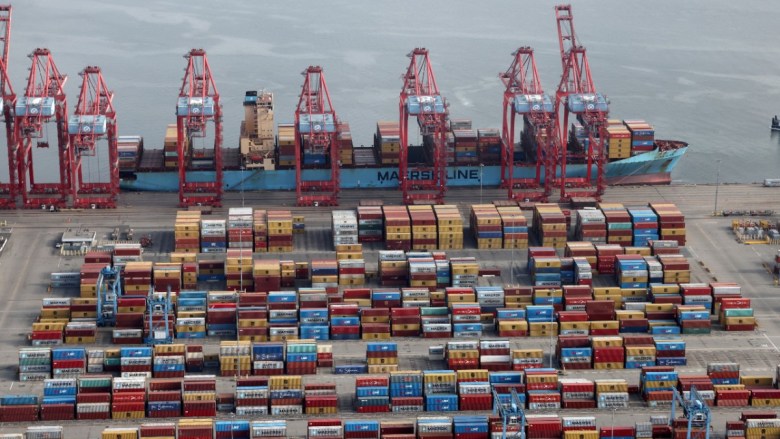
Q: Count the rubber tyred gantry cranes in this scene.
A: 4